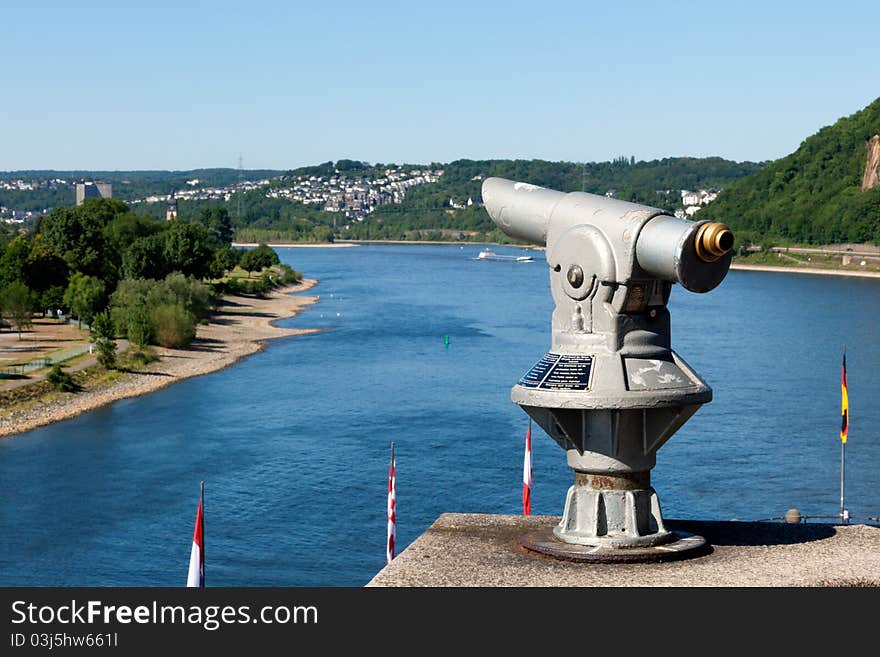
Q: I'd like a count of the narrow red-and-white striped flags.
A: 3